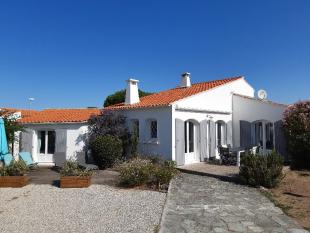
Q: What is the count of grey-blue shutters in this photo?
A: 8